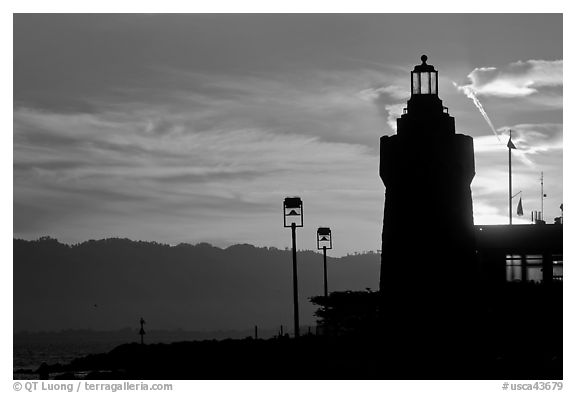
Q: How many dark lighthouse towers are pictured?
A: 1